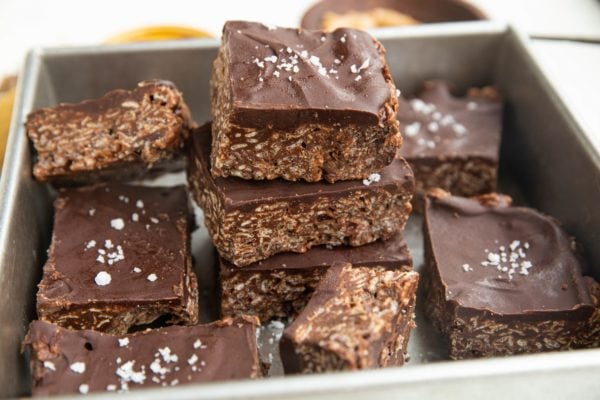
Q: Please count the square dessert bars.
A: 9